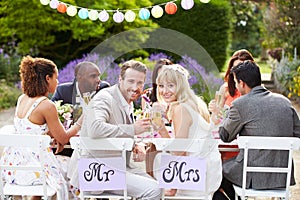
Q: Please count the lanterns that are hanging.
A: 14